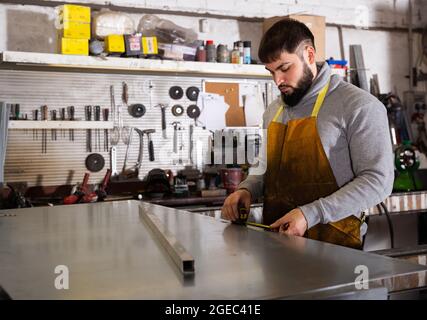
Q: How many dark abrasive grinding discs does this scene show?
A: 6